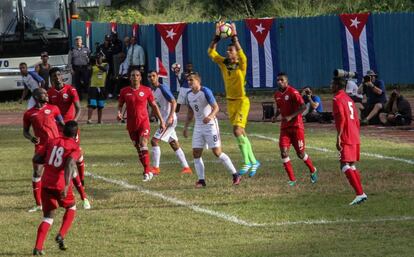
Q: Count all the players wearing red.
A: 6